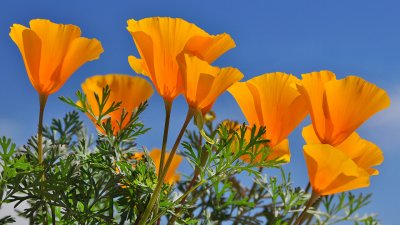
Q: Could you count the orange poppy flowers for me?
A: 9